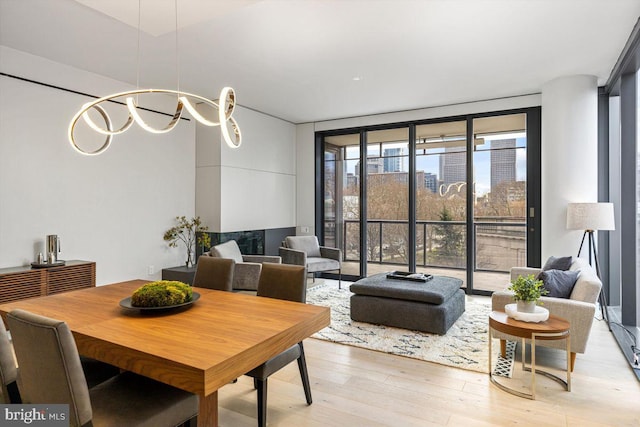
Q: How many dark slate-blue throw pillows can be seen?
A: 2